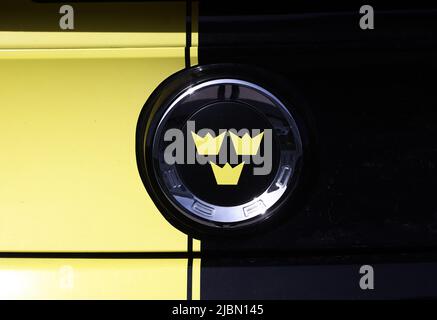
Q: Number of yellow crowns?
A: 3